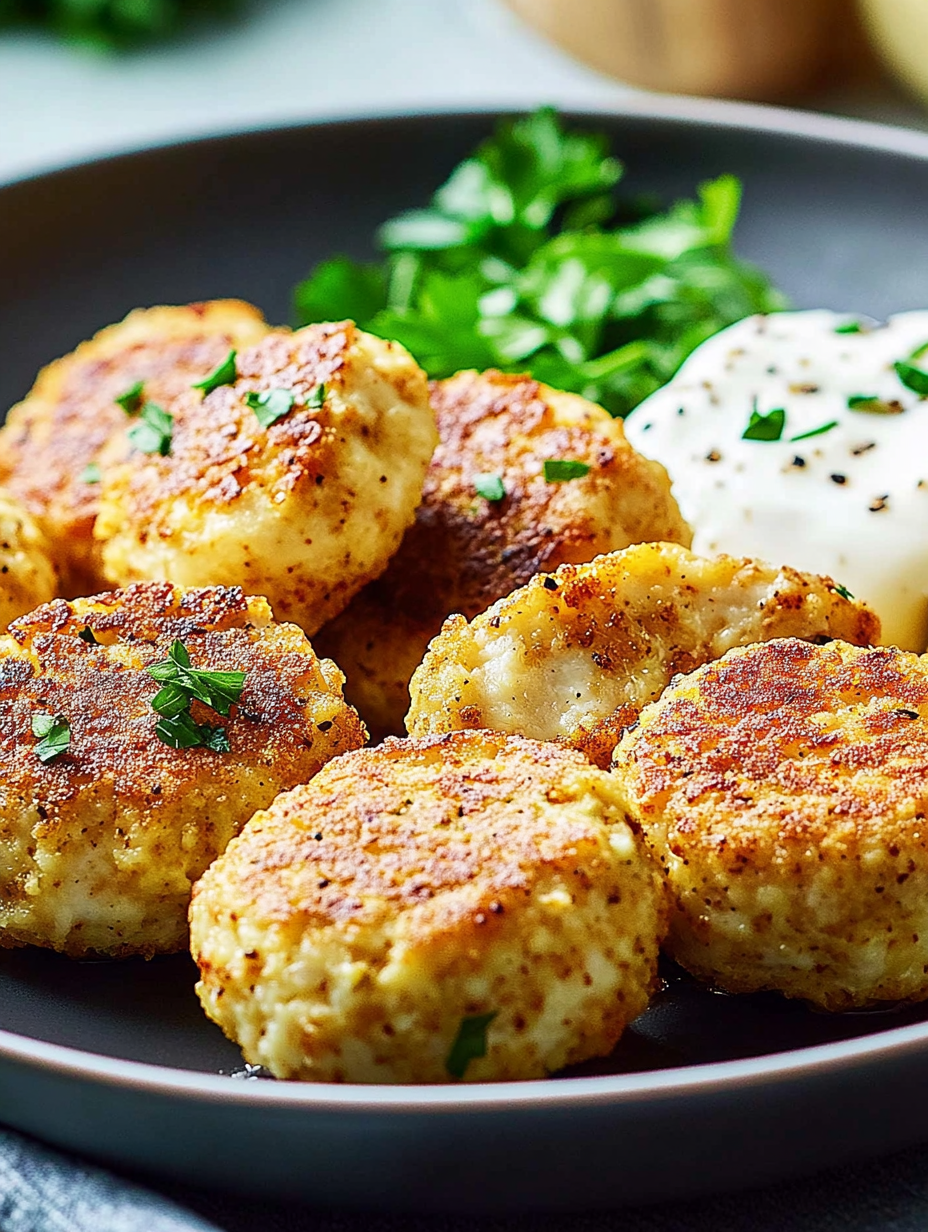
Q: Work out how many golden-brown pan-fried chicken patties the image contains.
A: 8